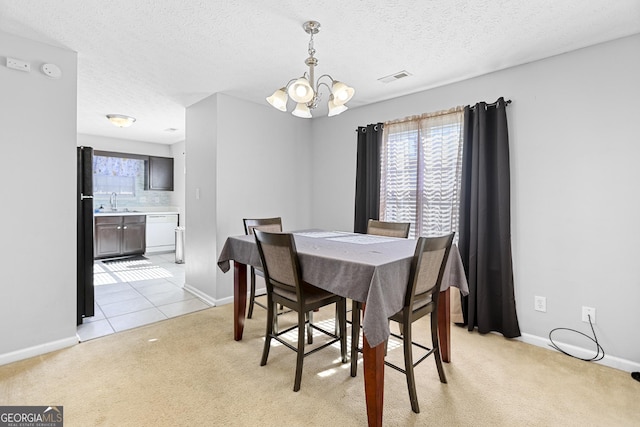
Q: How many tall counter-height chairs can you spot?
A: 4